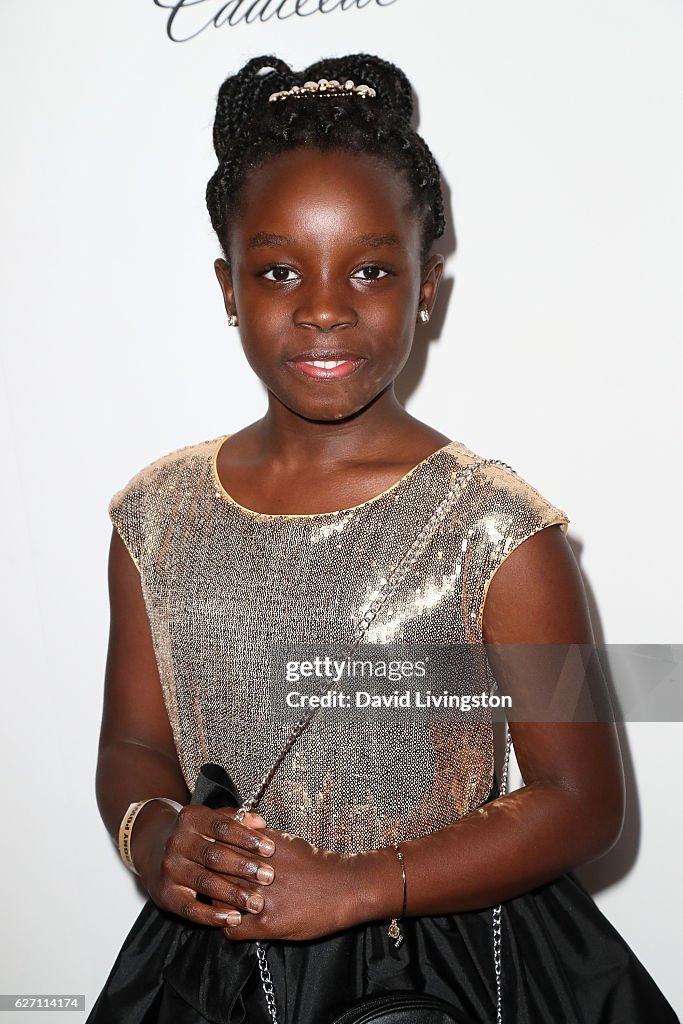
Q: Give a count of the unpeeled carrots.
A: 0